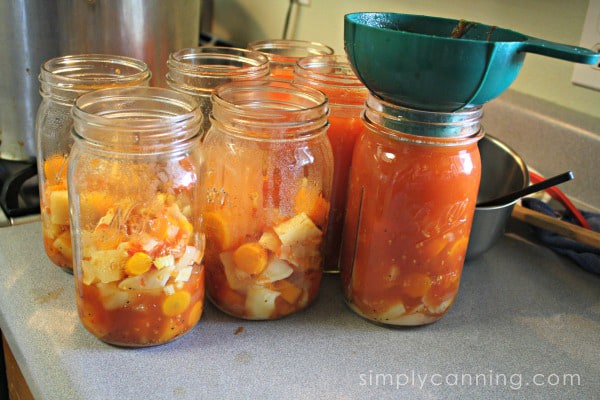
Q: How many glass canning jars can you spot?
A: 7